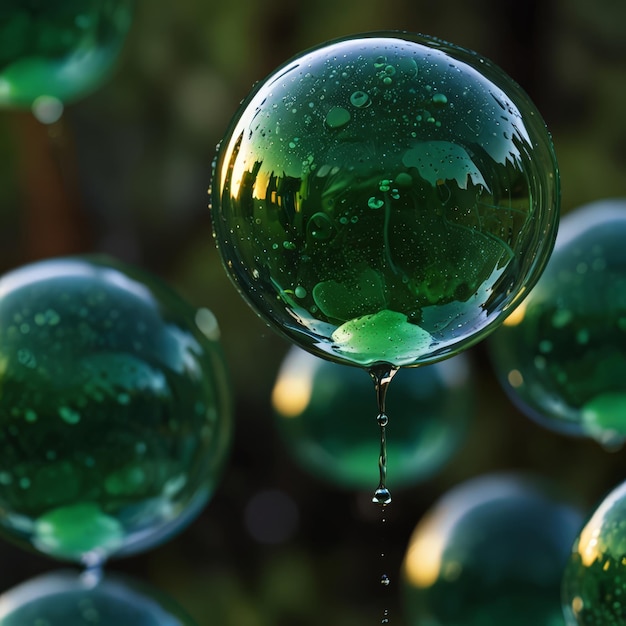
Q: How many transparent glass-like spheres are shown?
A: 8